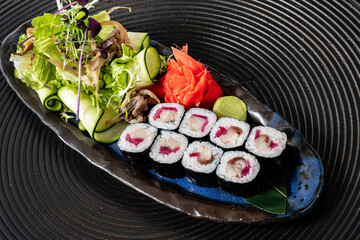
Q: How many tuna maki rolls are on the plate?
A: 8